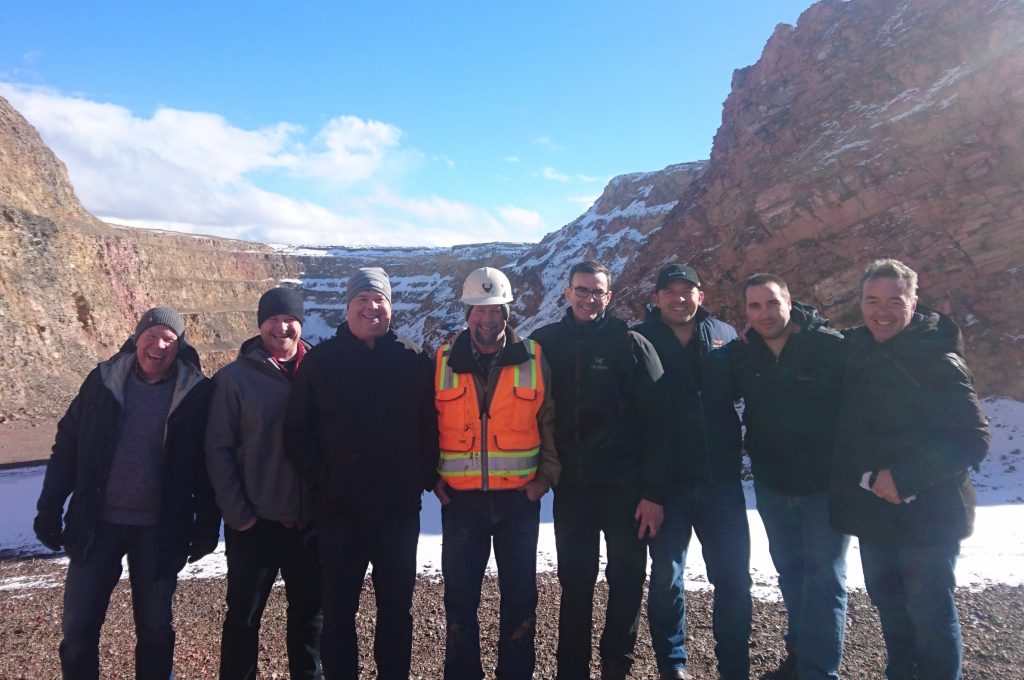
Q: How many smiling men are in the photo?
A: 8